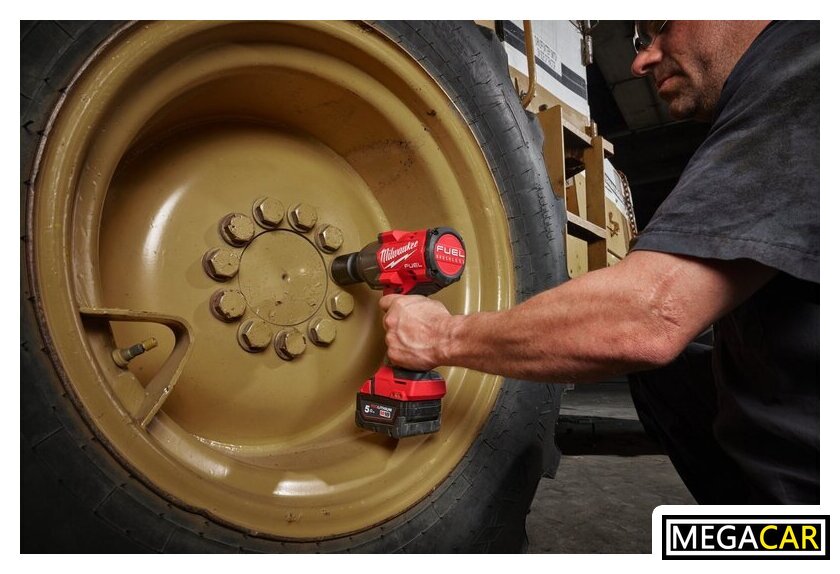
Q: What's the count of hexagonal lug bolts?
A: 10